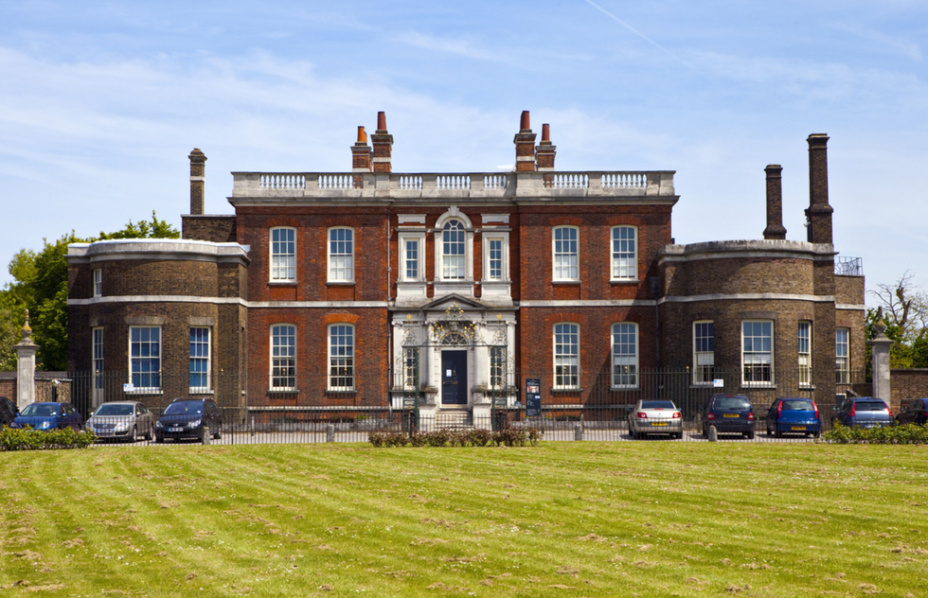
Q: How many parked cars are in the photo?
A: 9